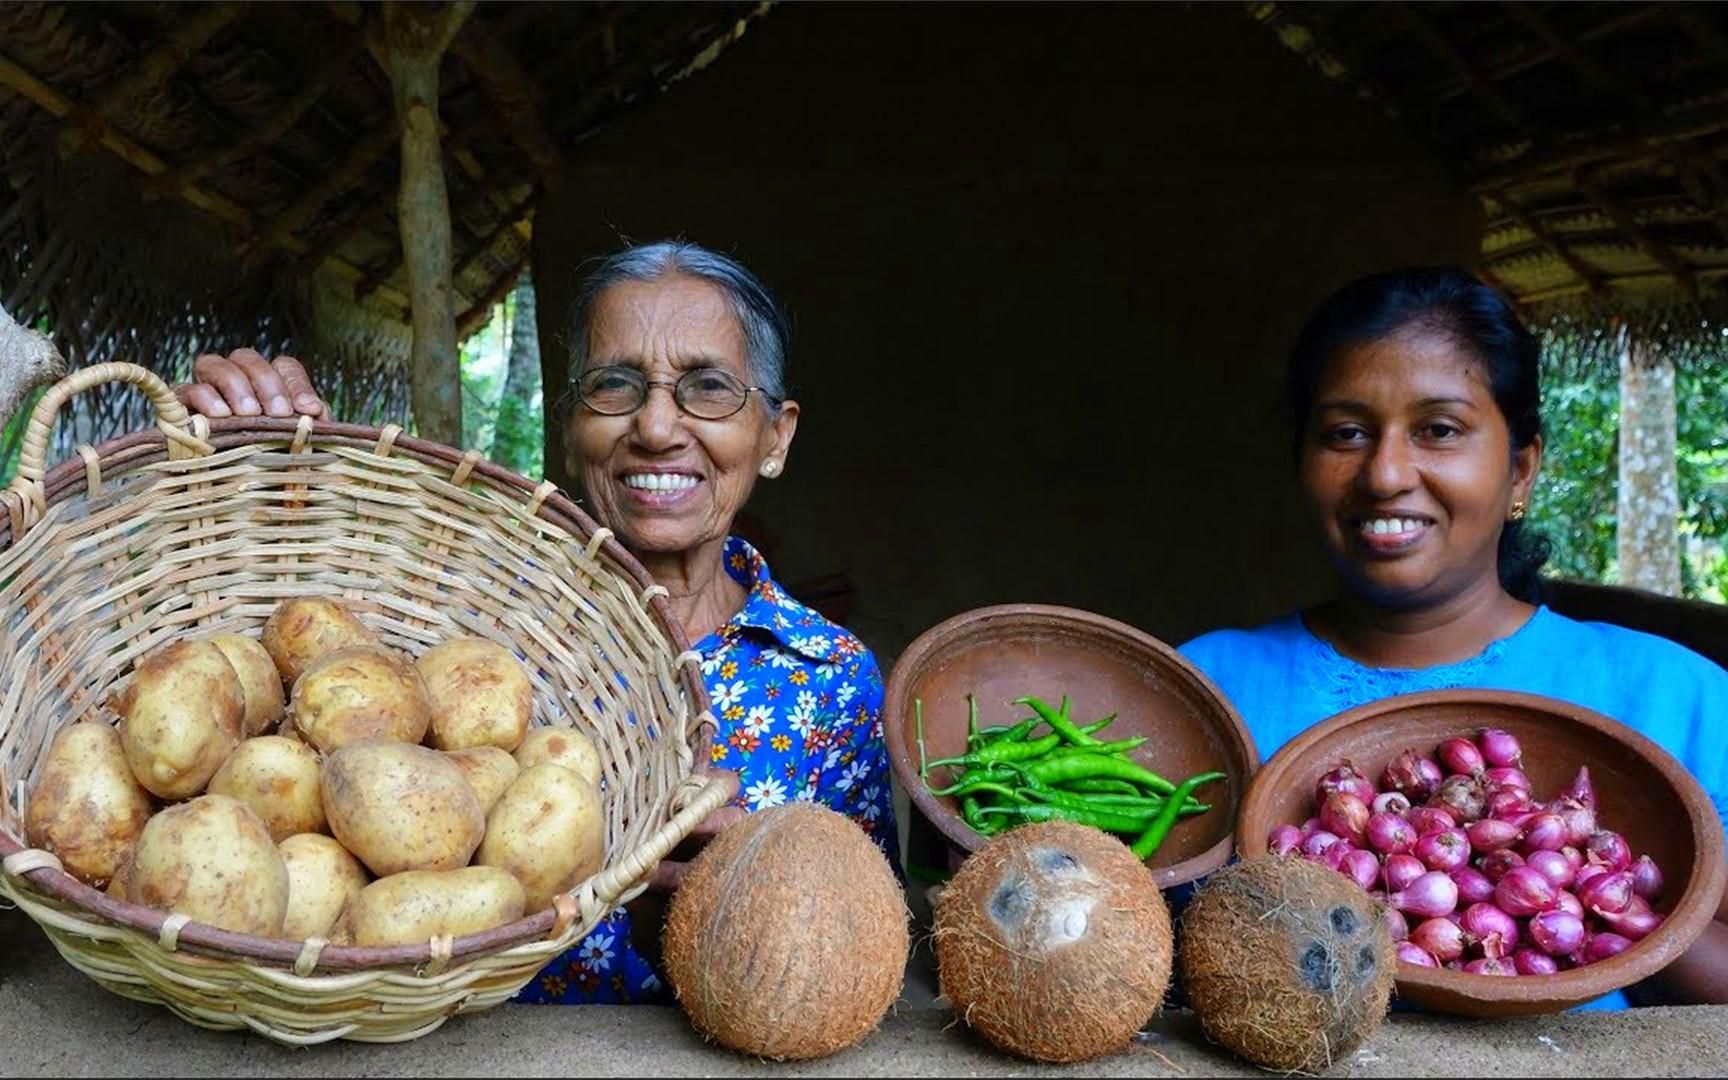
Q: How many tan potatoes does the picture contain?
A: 14